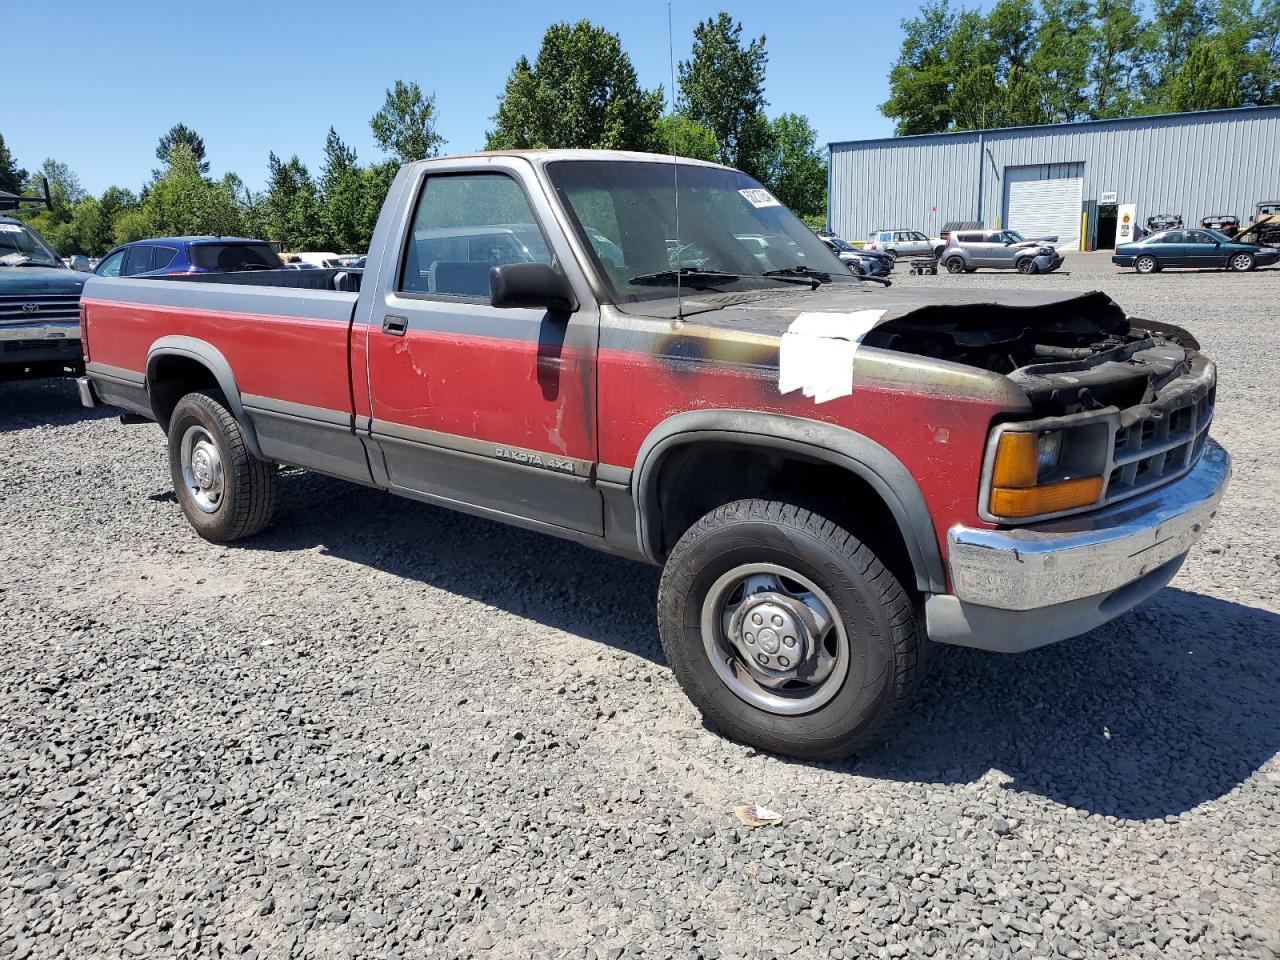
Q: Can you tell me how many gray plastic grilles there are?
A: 1